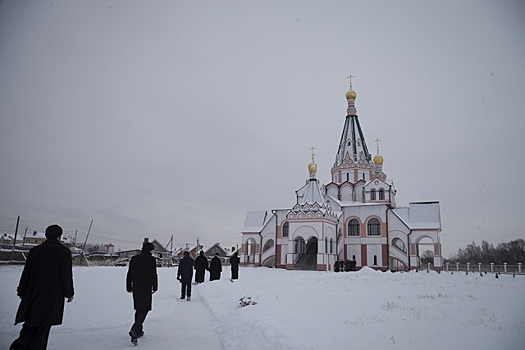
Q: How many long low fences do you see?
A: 1